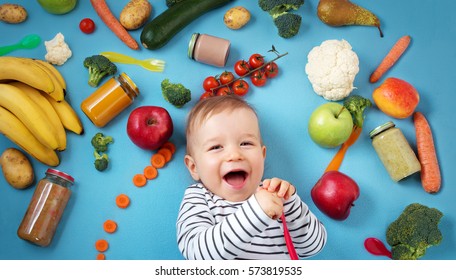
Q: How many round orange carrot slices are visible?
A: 9